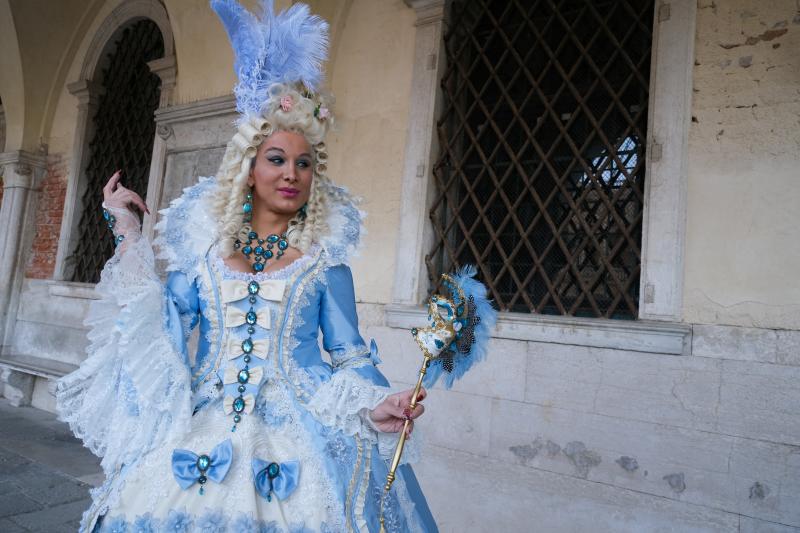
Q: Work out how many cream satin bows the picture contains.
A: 5